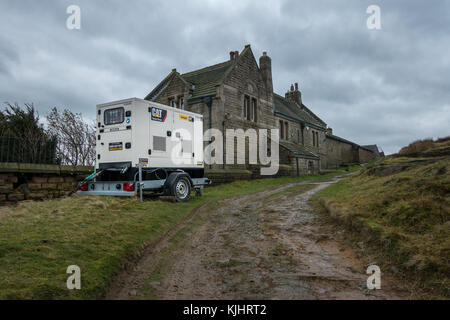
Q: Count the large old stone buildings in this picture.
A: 1